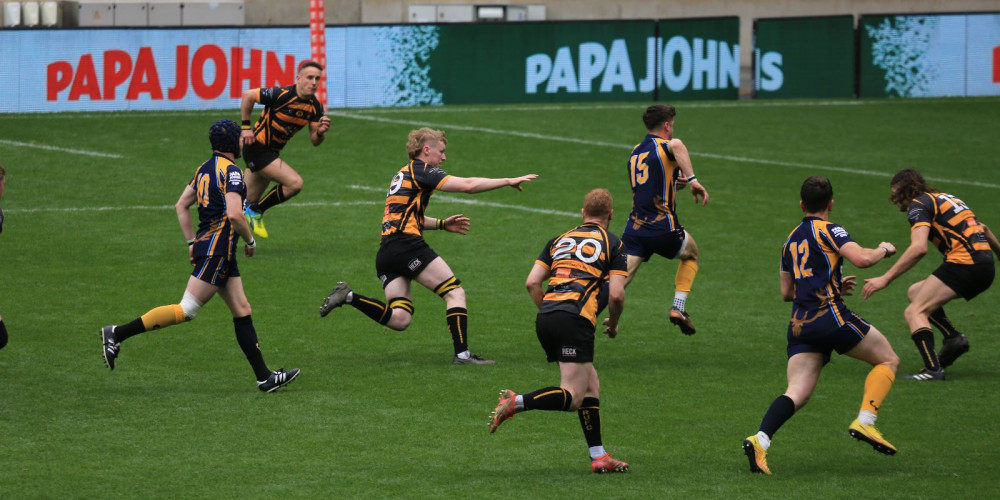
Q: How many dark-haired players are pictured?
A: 4